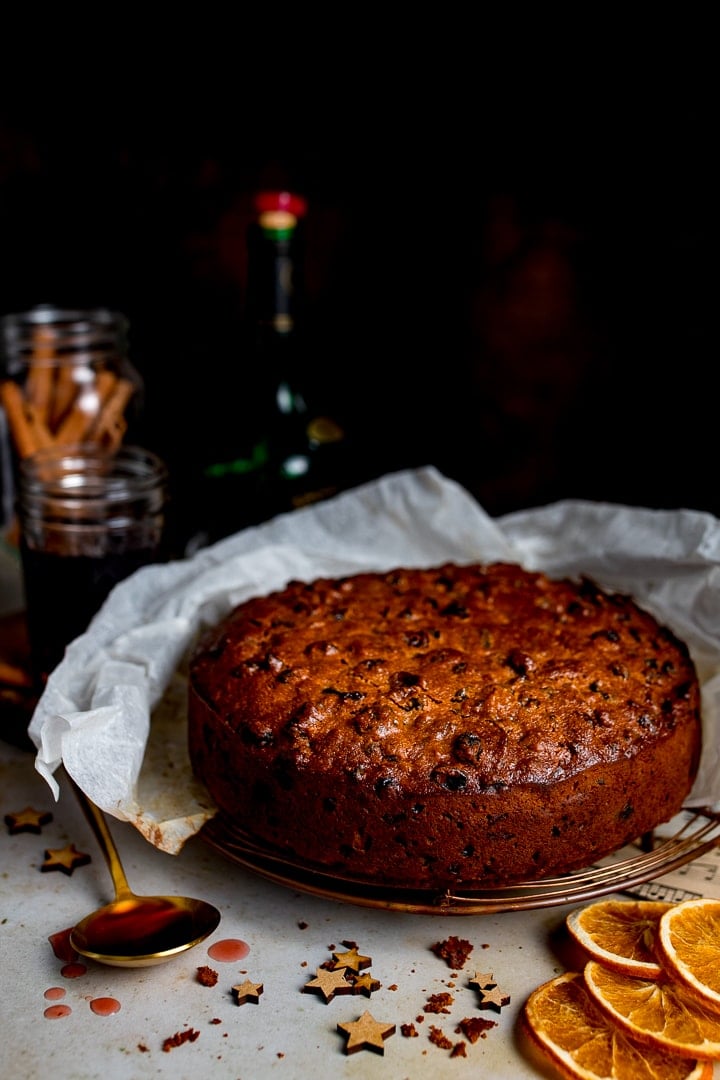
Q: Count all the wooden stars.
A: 9